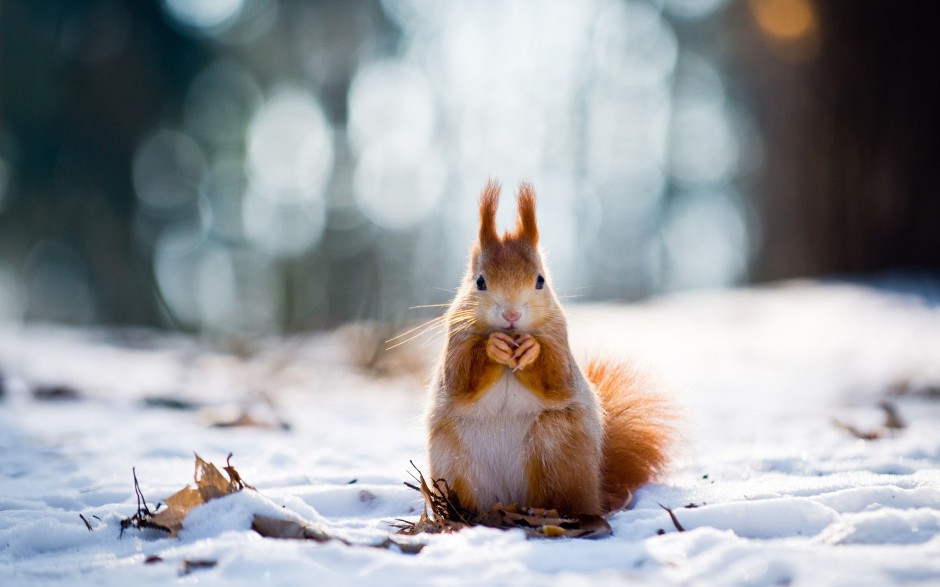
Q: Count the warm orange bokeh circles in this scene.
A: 1